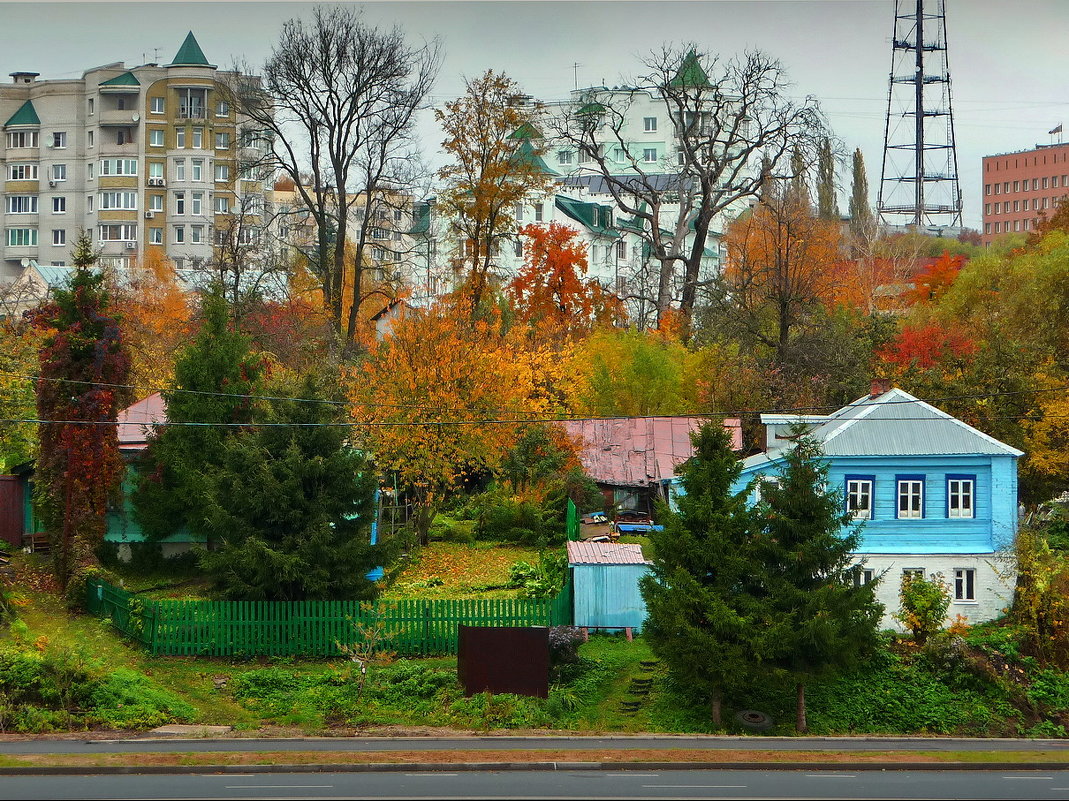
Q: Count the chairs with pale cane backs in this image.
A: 0